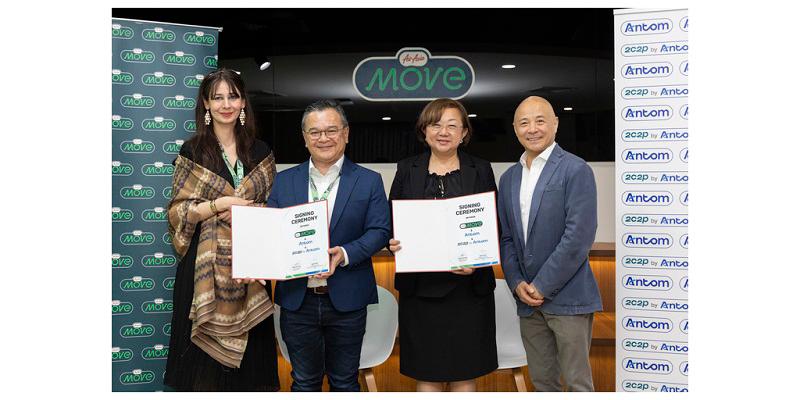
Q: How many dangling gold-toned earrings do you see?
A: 2